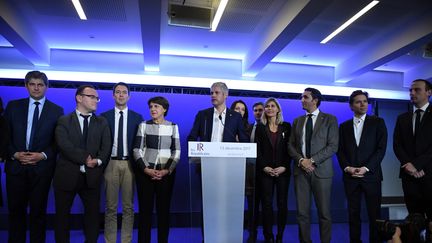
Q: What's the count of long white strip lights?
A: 3